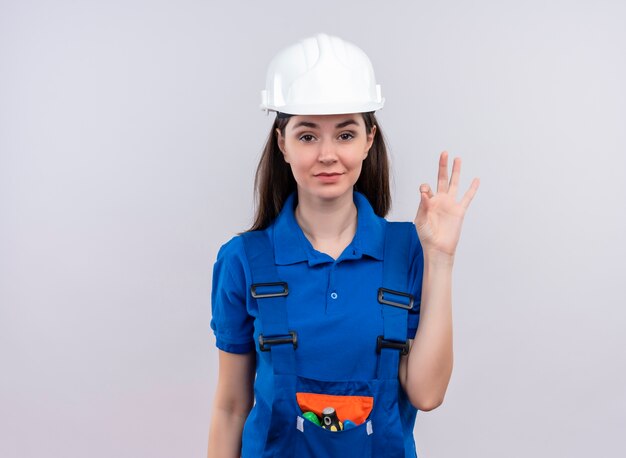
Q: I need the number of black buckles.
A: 4